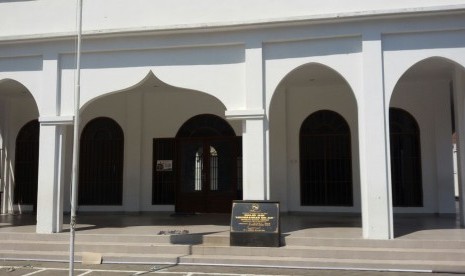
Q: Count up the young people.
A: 0